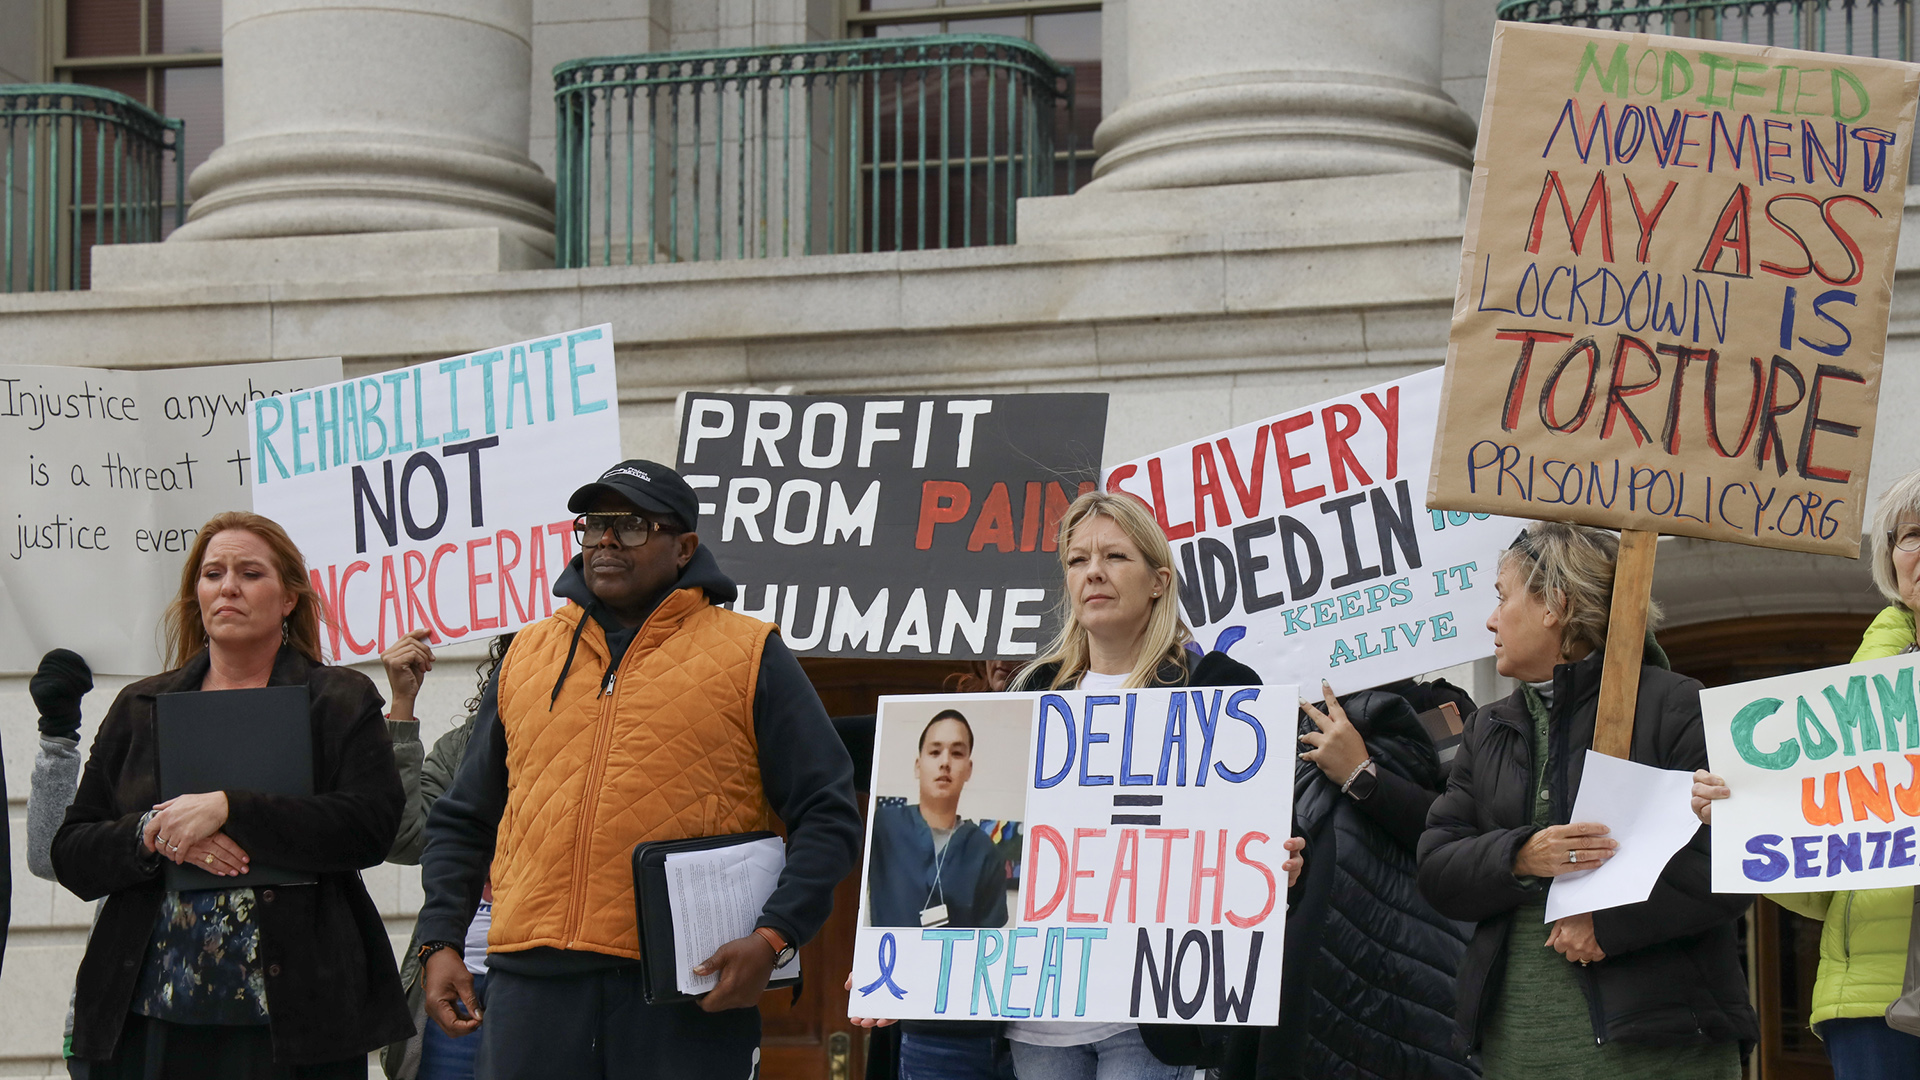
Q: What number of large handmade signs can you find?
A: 7